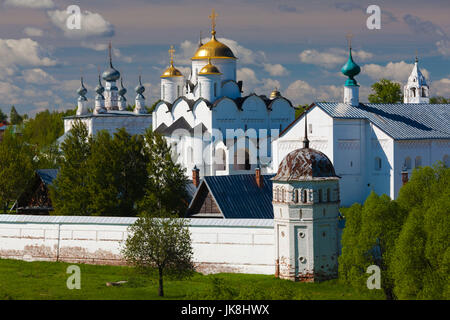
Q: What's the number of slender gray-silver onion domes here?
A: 5